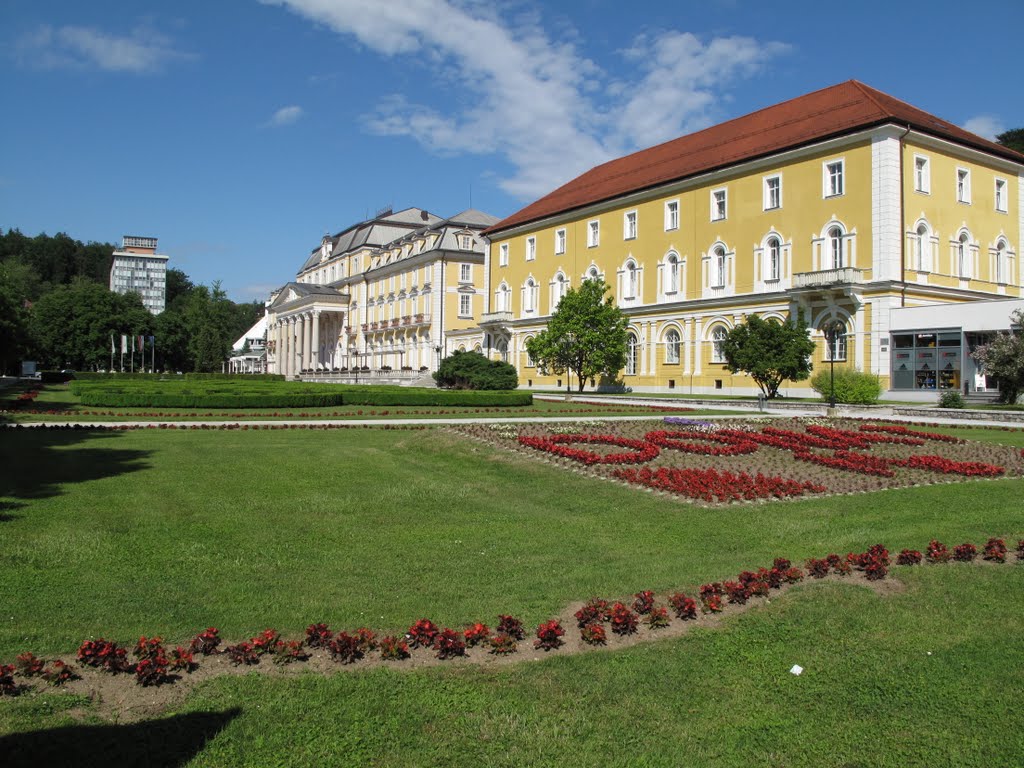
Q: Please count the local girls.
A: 0